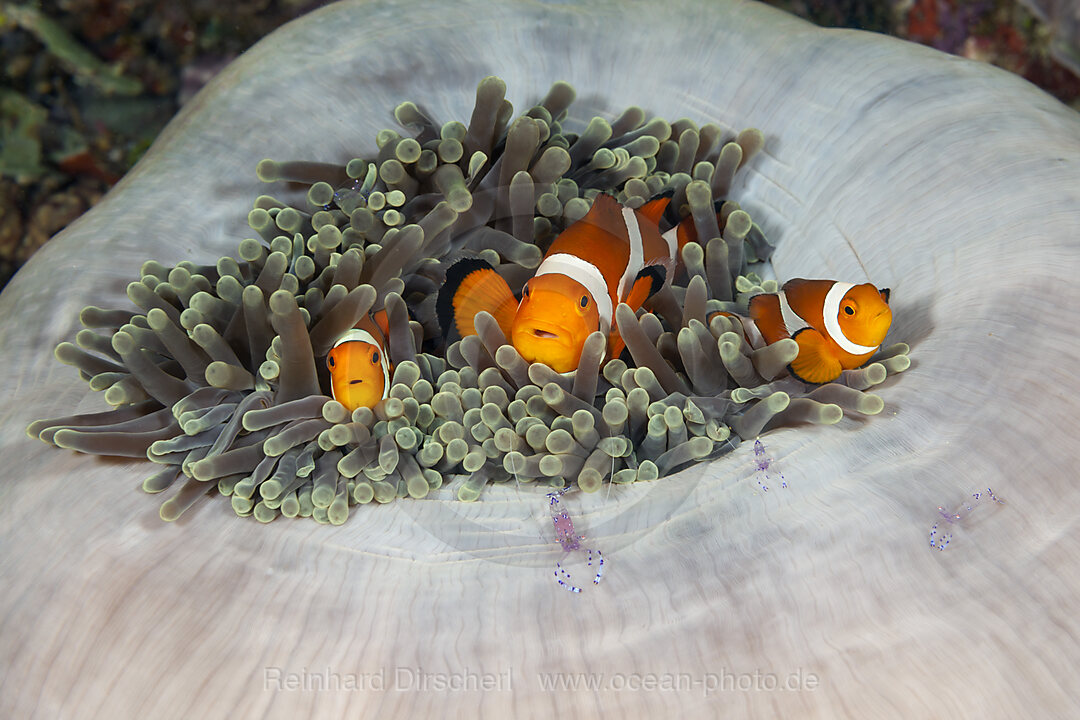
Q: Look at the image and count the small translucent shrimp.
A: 3